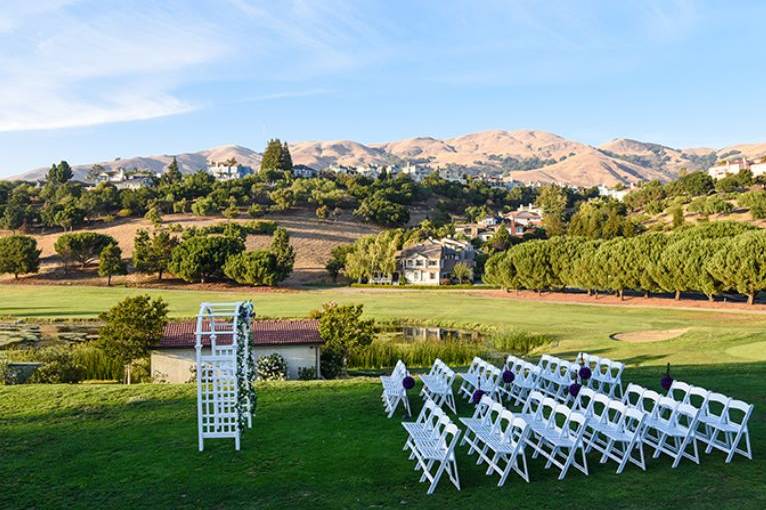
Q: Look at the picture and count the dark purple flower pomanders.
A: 6